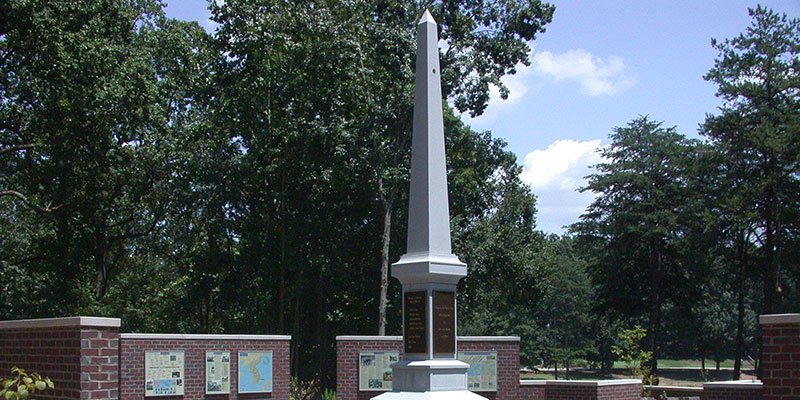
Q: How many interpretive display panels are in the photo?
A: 5